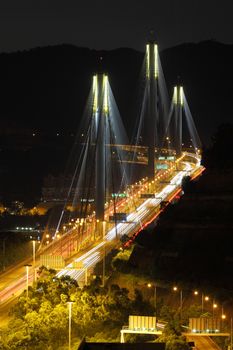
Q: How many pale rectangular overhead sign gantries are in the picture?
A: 3